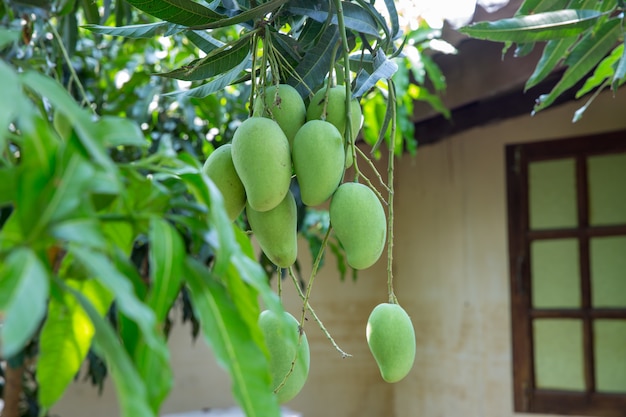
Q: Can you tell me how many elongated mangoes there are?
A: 9